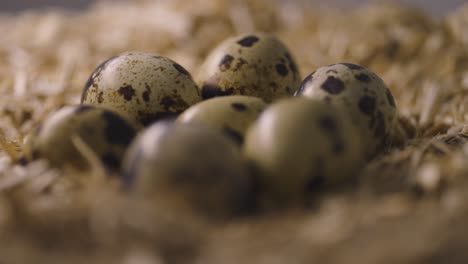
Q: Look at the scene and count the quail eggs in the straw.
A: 7